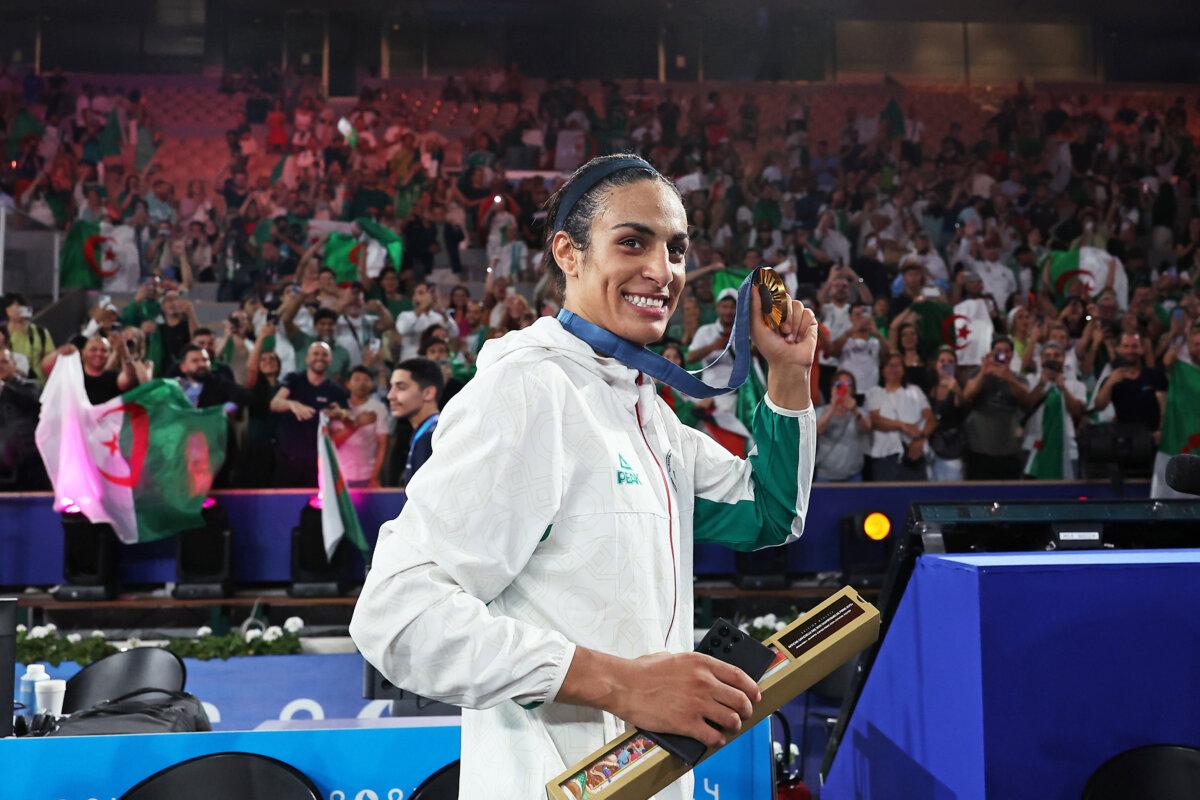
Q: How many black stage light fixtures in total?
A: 5